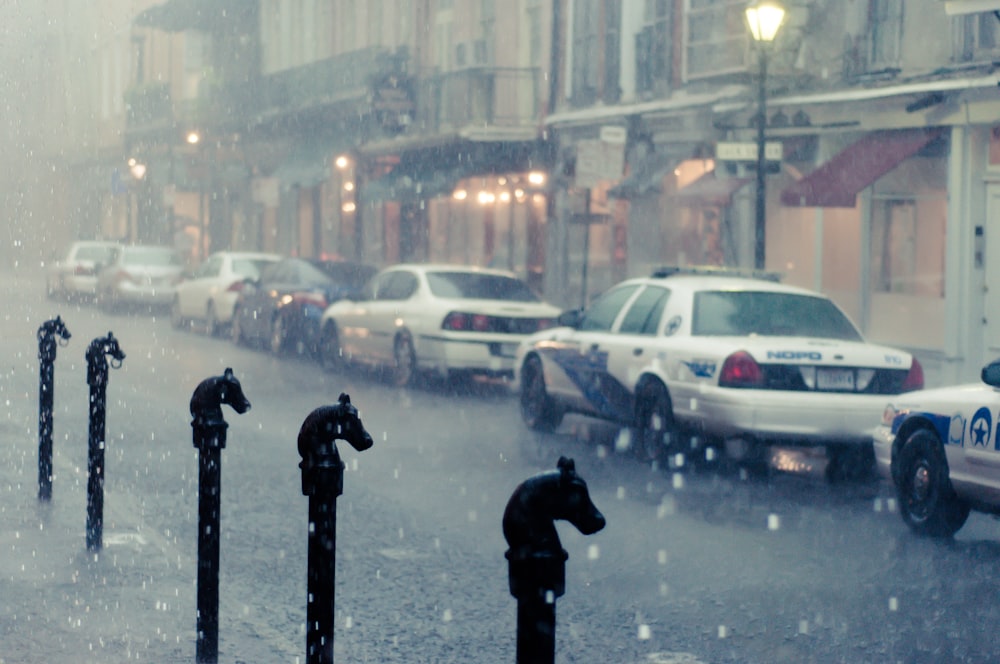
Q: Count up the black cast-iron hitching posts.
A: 5